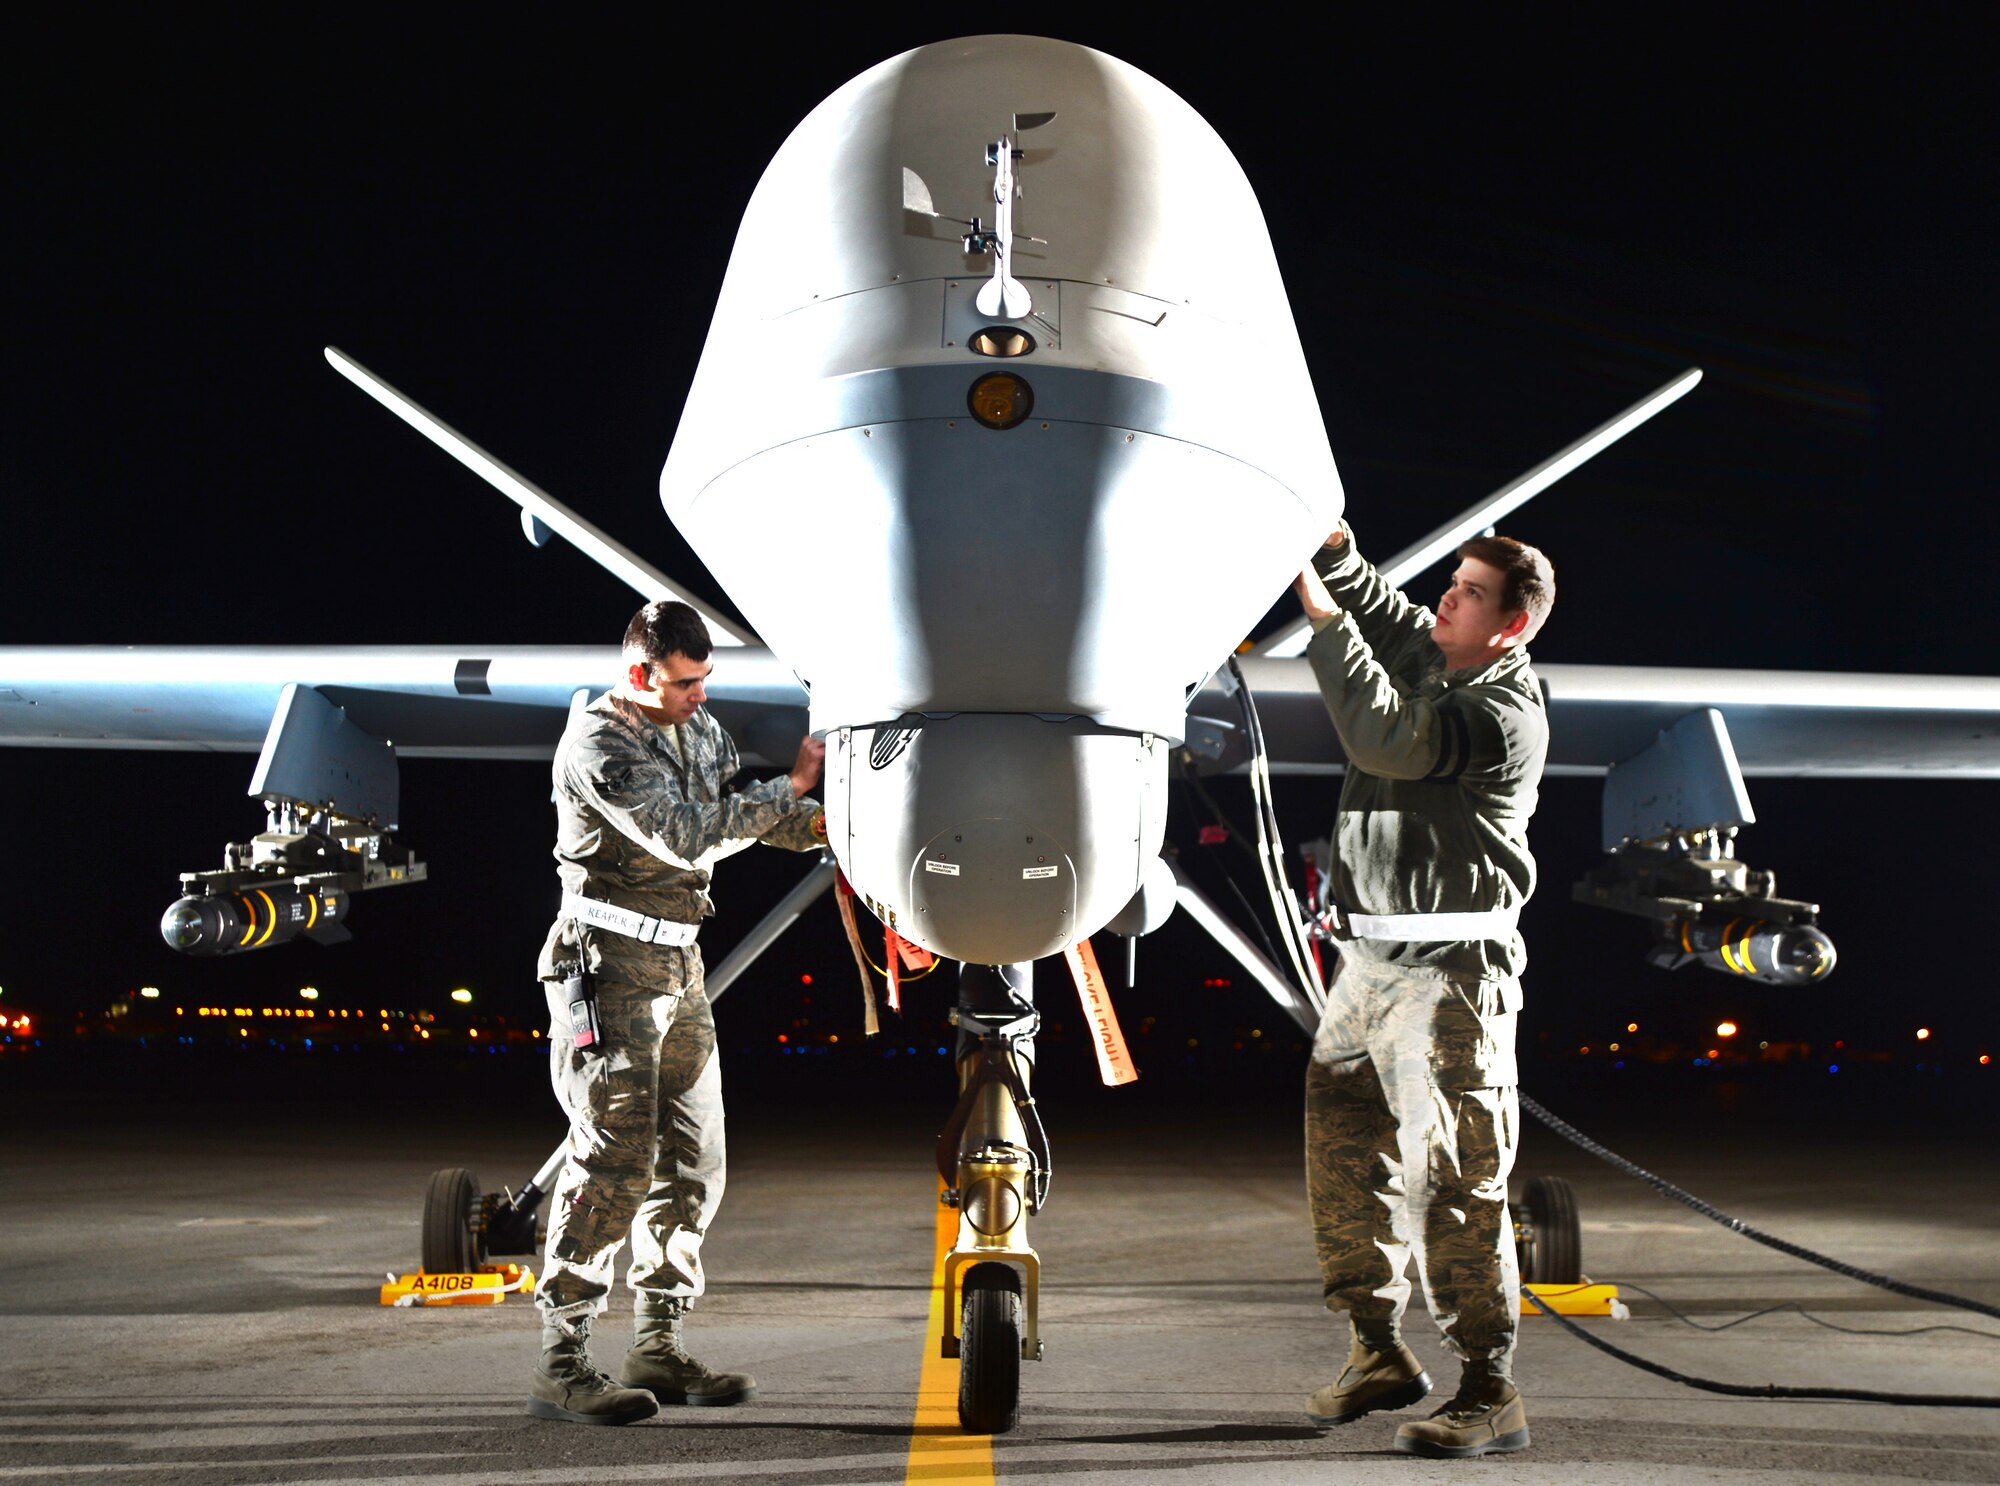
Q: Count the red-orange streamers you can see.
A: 3